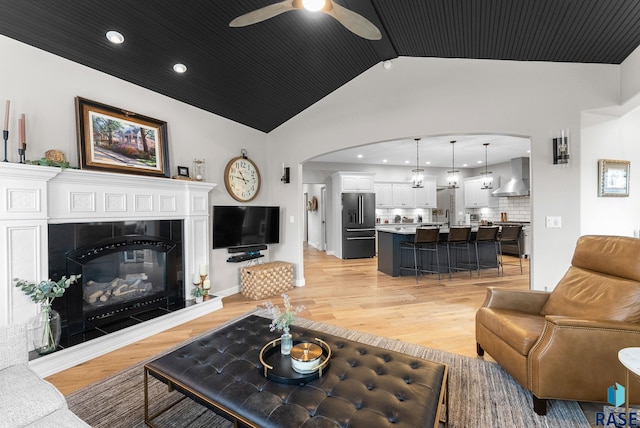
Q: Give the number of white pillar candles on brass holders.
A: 3